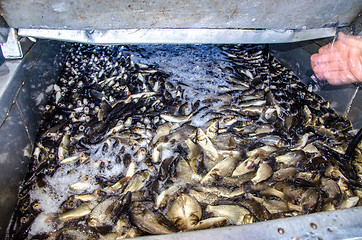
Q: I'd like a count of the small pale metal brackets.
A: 1